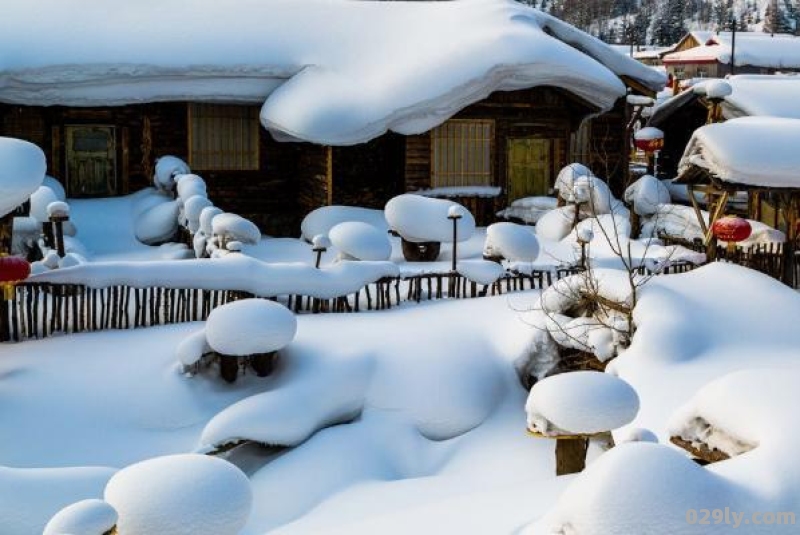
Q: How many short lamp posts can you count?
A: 4